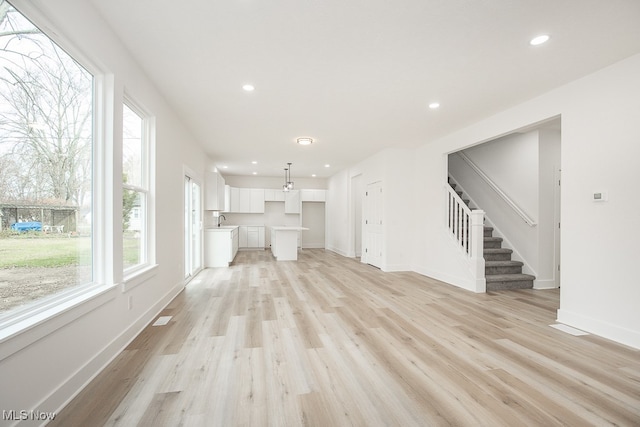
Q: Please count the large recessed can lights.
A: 3